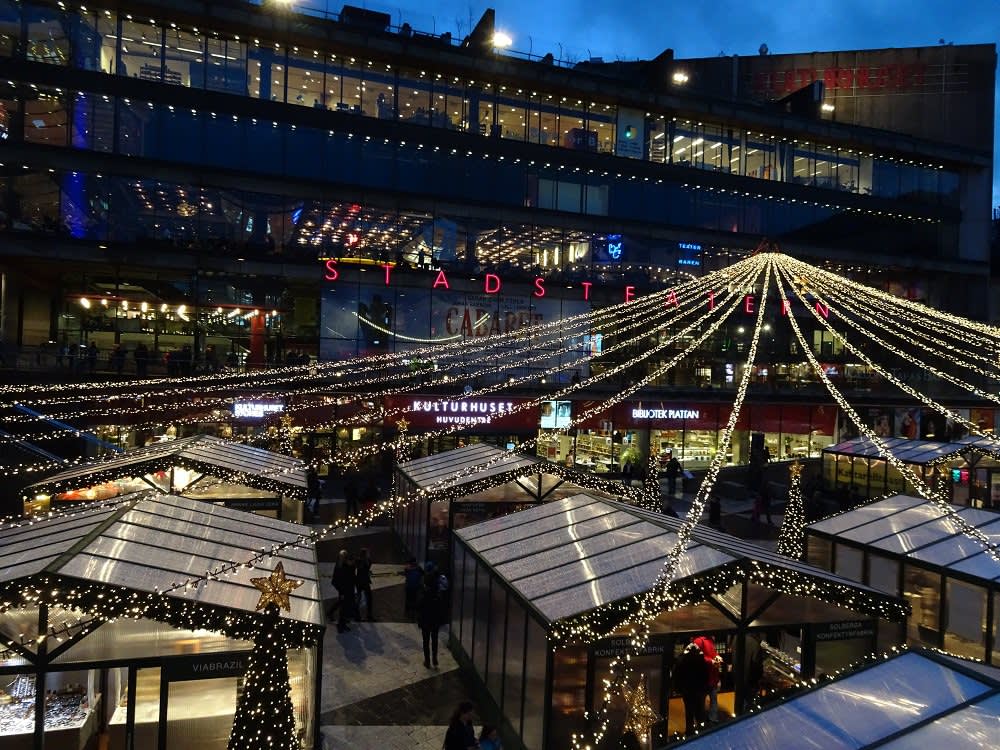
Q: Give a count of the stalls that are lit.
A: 7